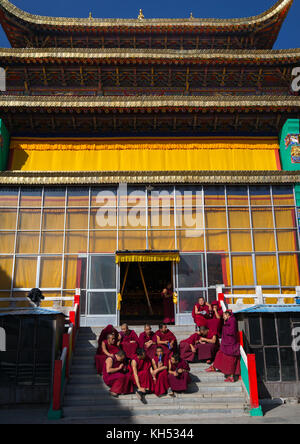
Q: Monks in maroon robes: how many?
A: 15